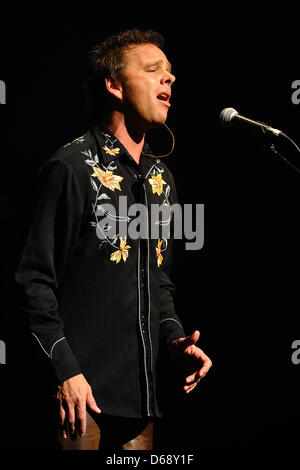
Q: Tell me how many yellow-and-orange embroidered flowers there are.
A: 5